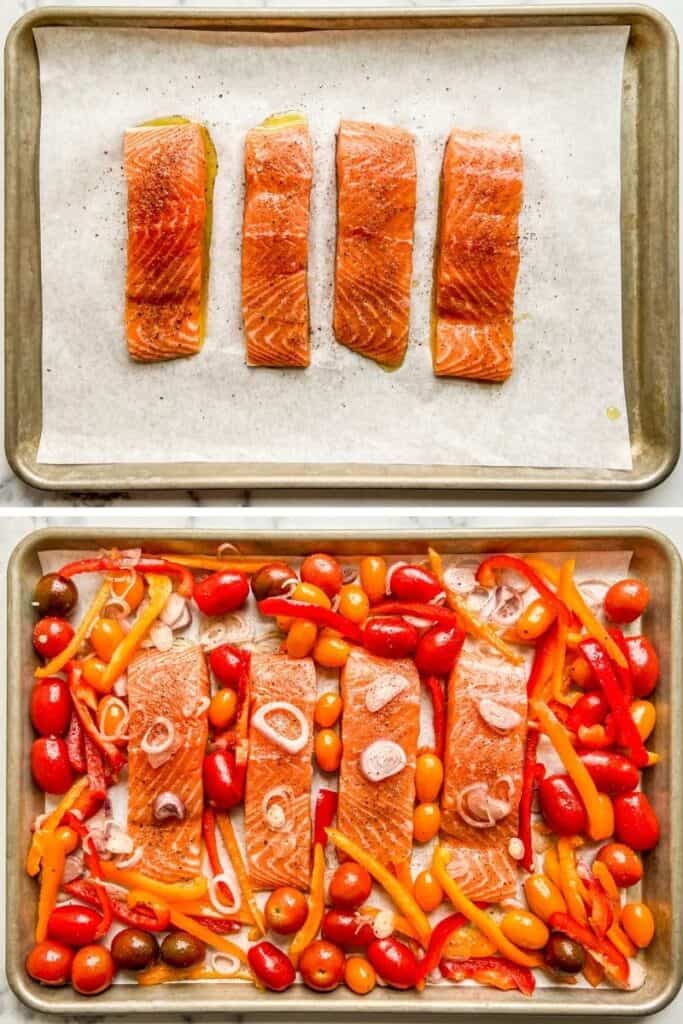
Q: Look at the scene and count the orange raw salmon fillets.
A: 8